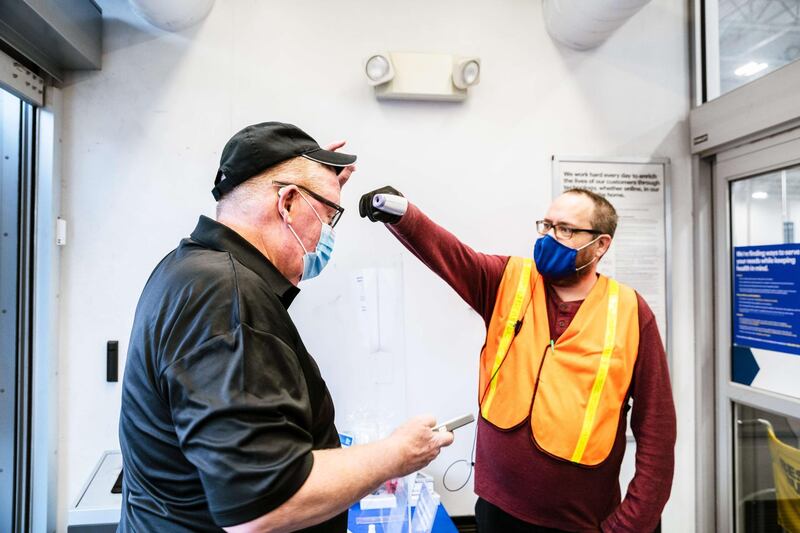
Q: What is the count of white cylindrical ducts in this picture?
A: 2